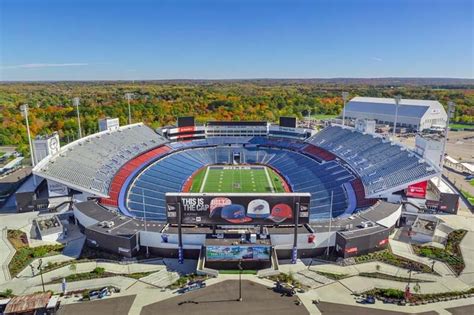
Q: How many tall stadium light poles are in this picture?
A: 6